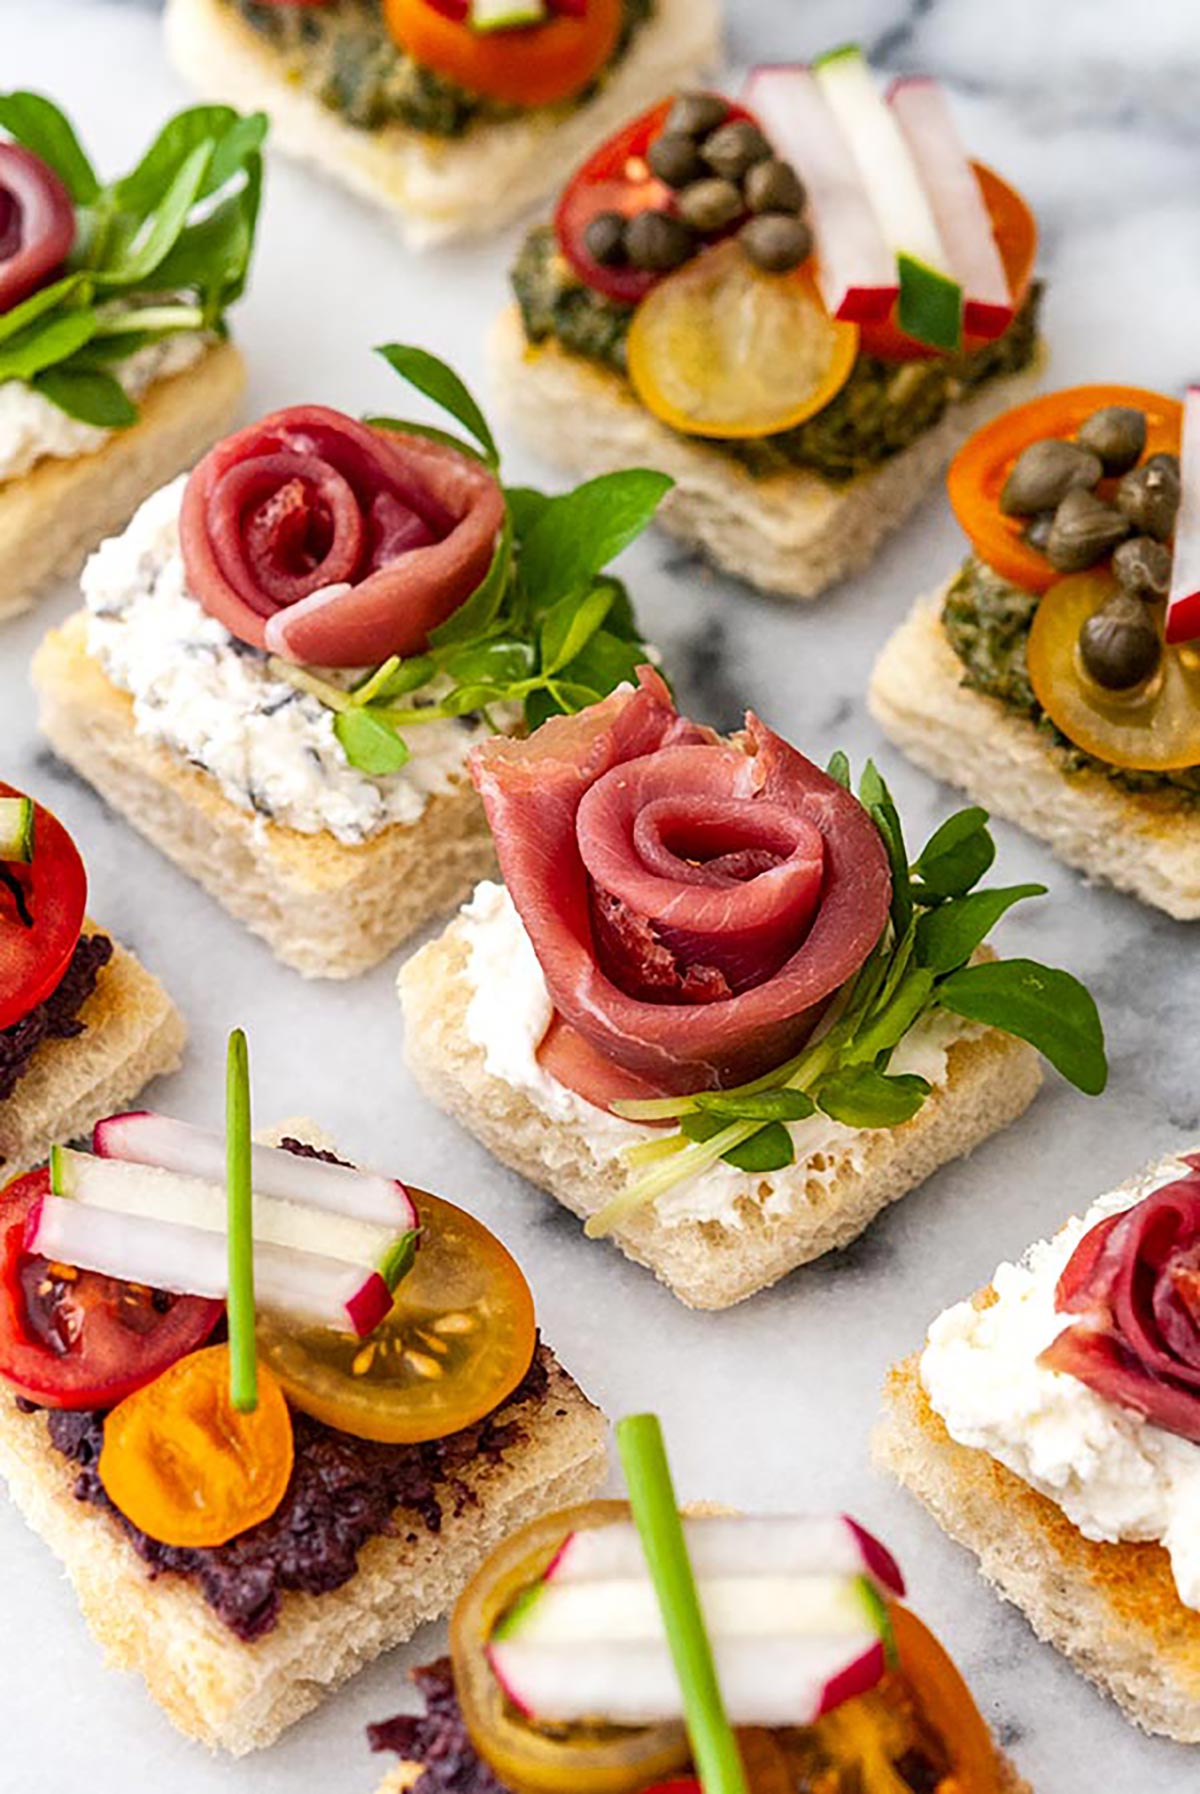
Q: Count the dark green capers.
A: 15